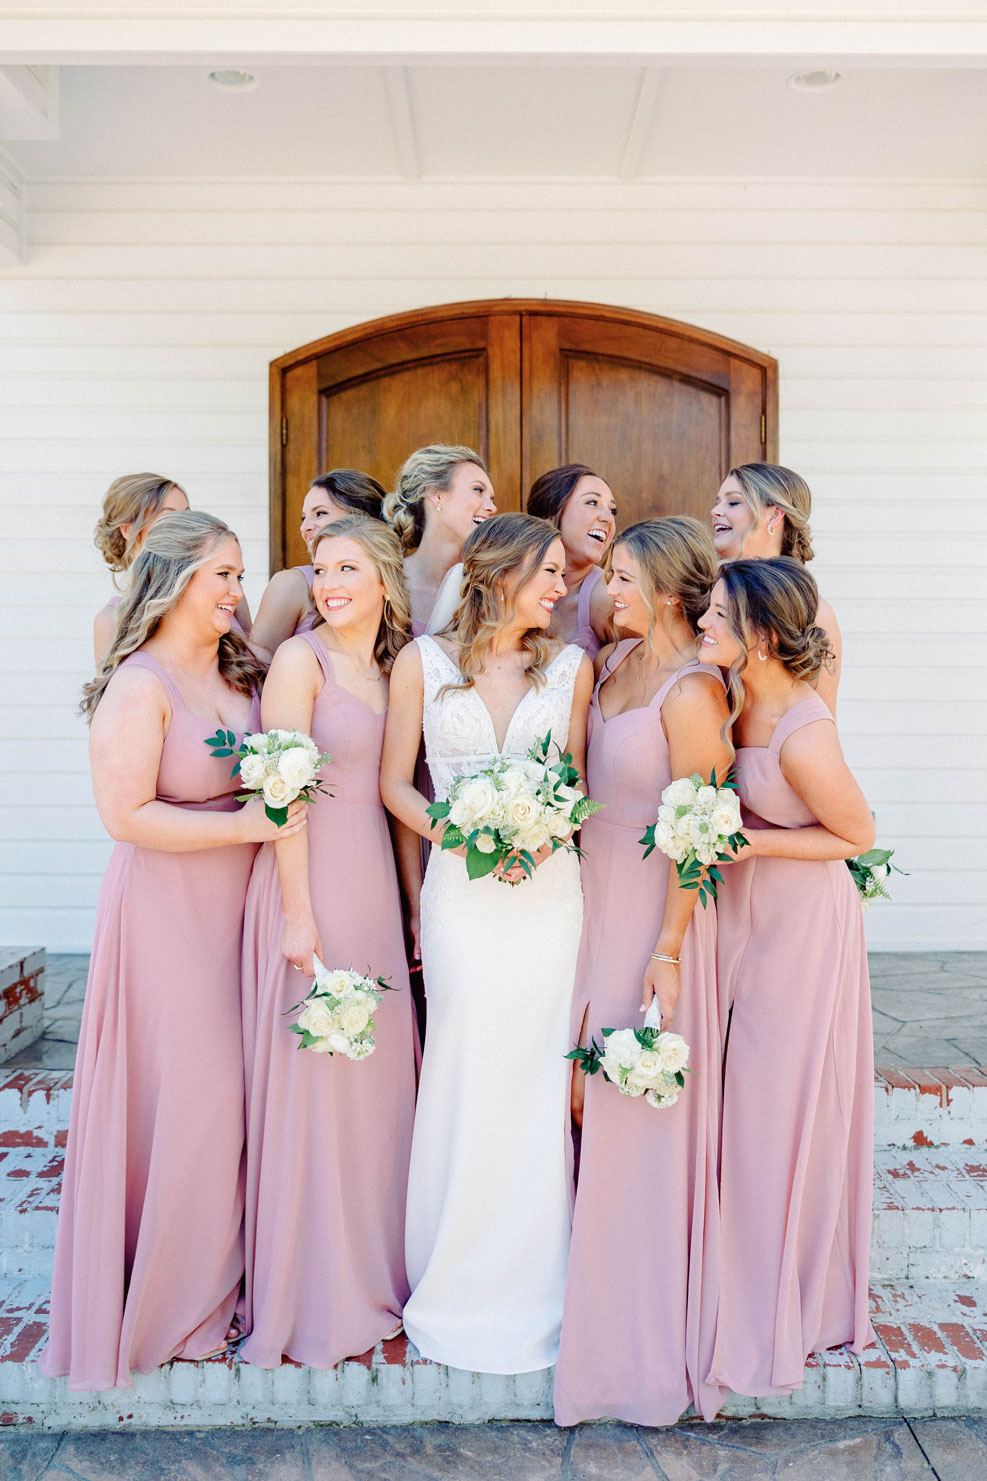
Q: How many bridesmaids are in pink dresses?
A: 9